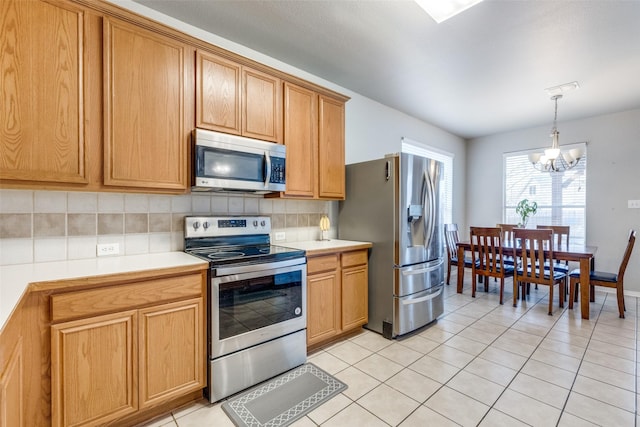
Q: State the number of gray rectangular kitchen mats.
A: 1